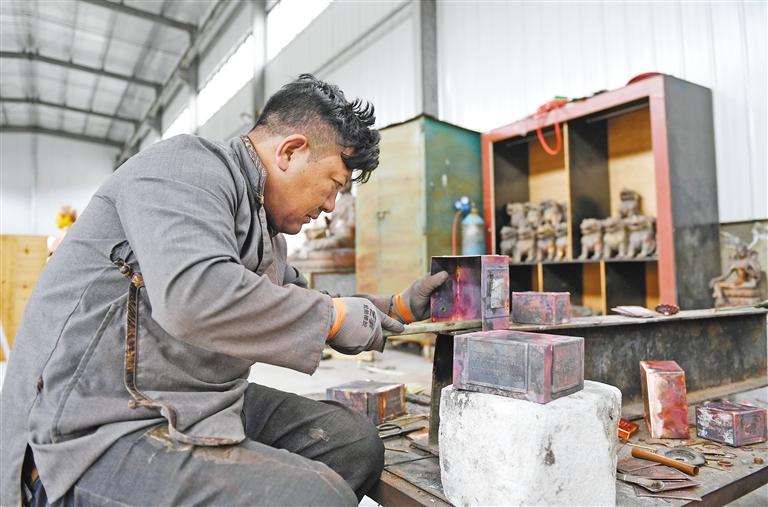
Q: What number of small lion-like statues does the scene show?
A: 11